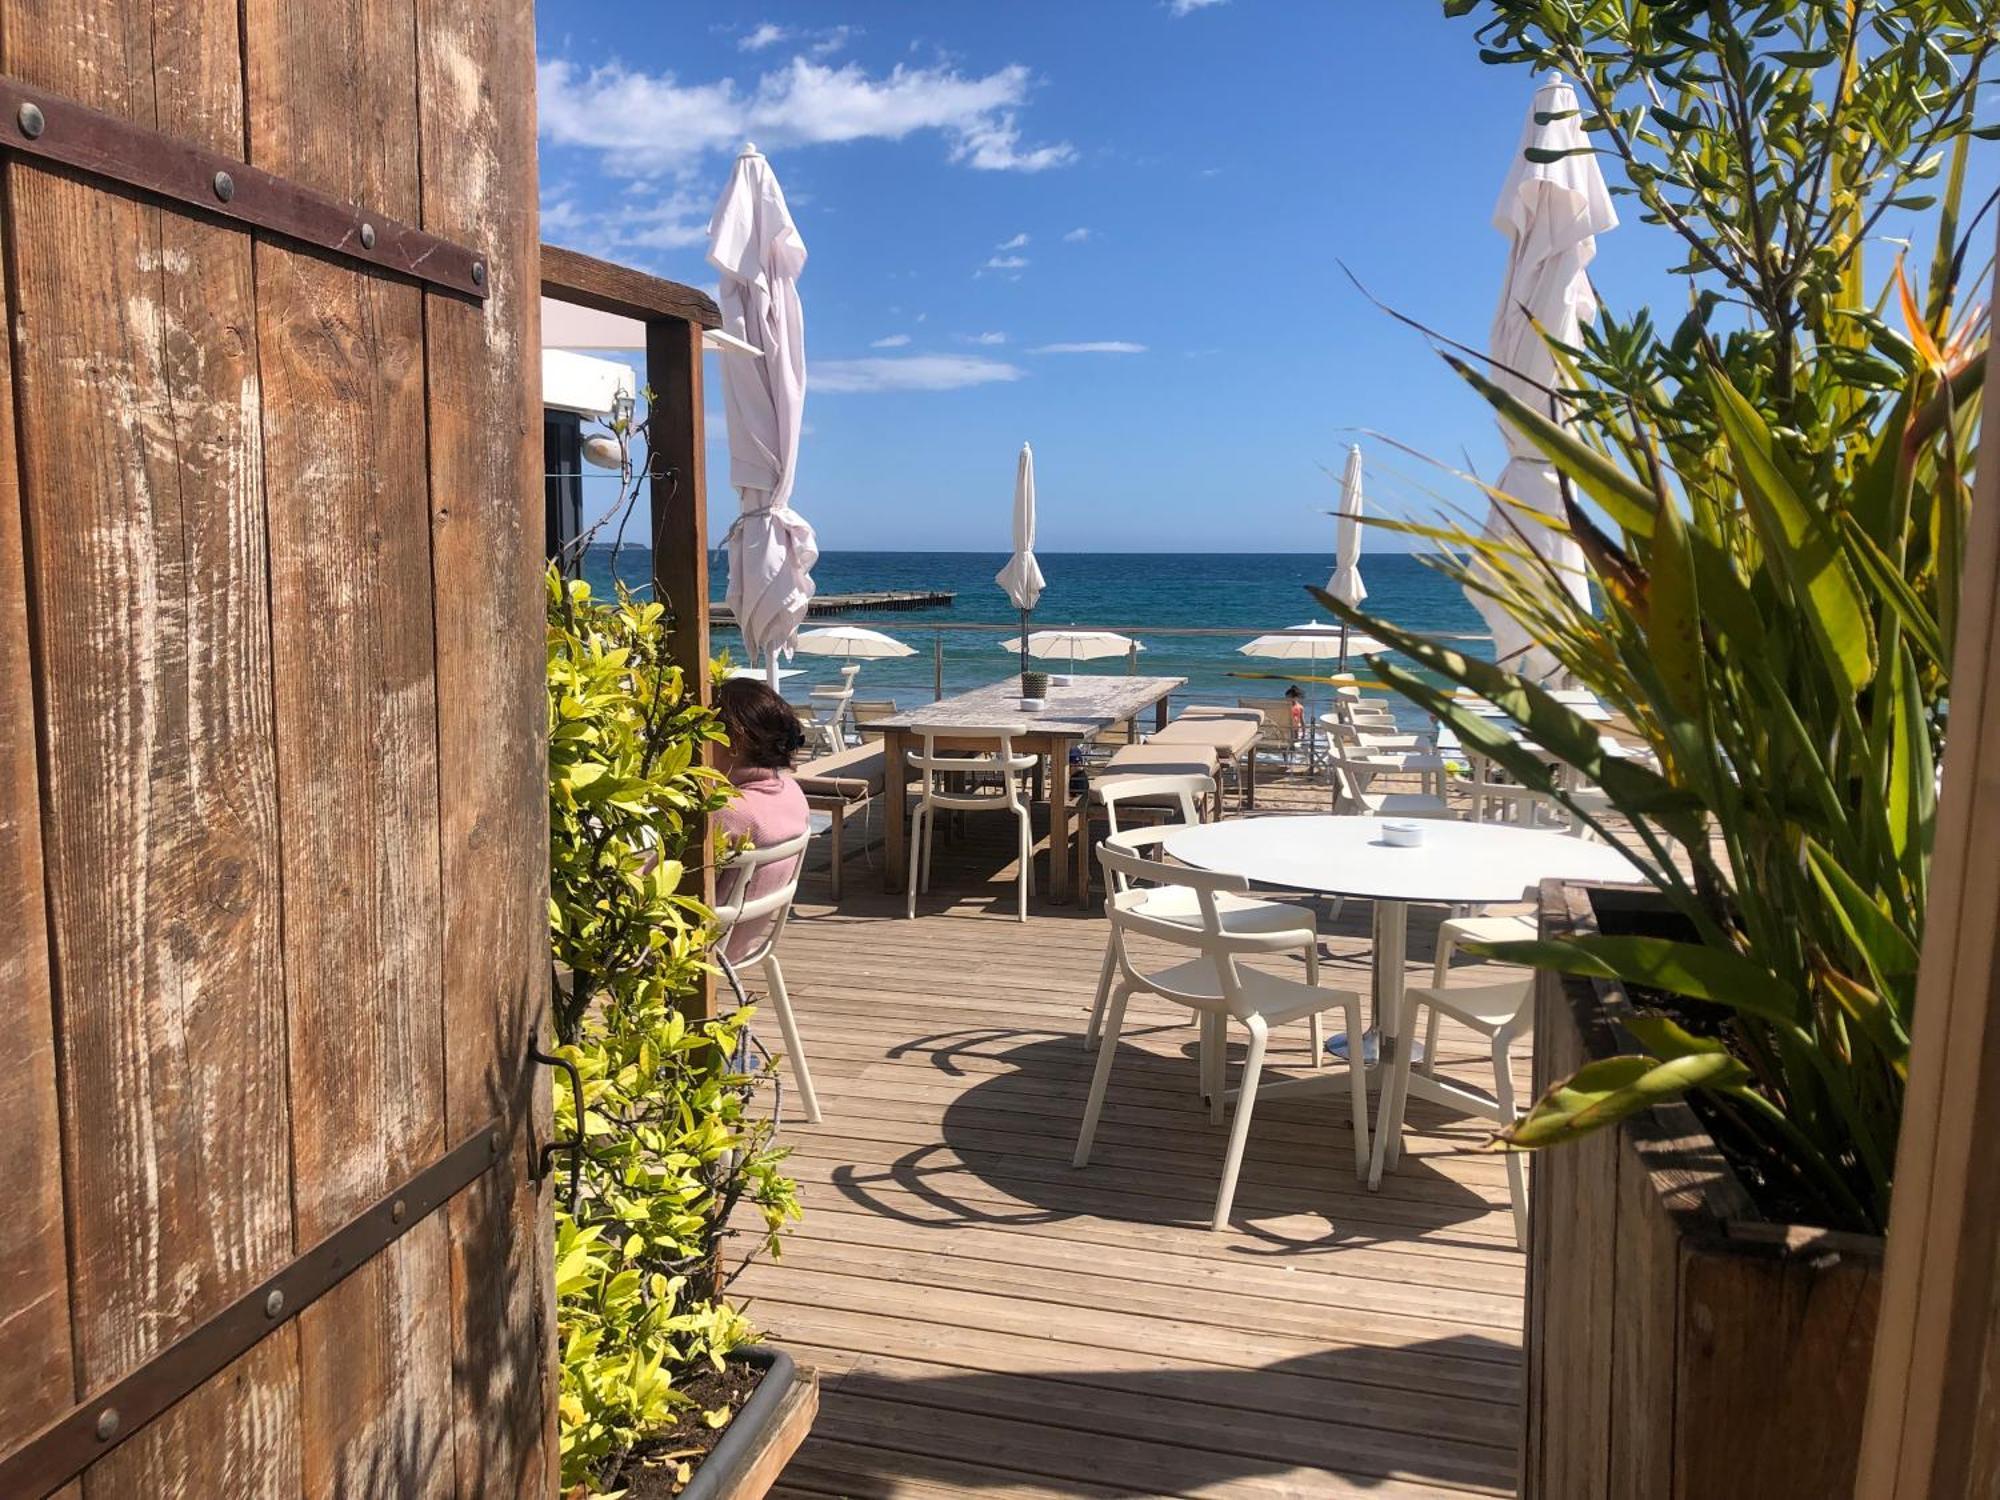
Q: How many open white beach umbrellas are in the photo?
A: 3